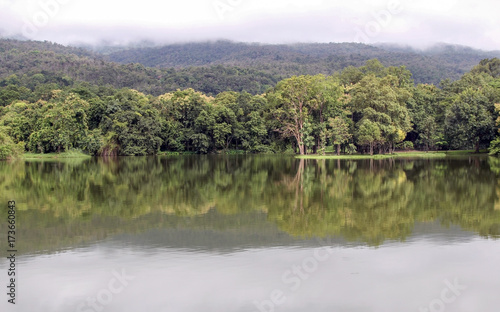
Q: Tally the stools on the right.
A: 0